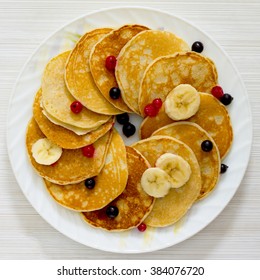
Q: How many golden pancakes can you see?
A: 13